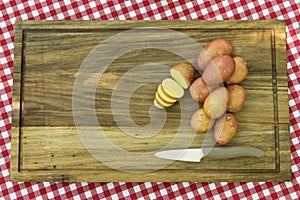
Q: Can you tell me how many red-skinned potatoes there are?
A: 8